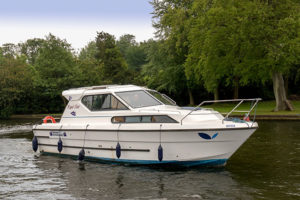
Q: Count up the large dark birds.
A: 0